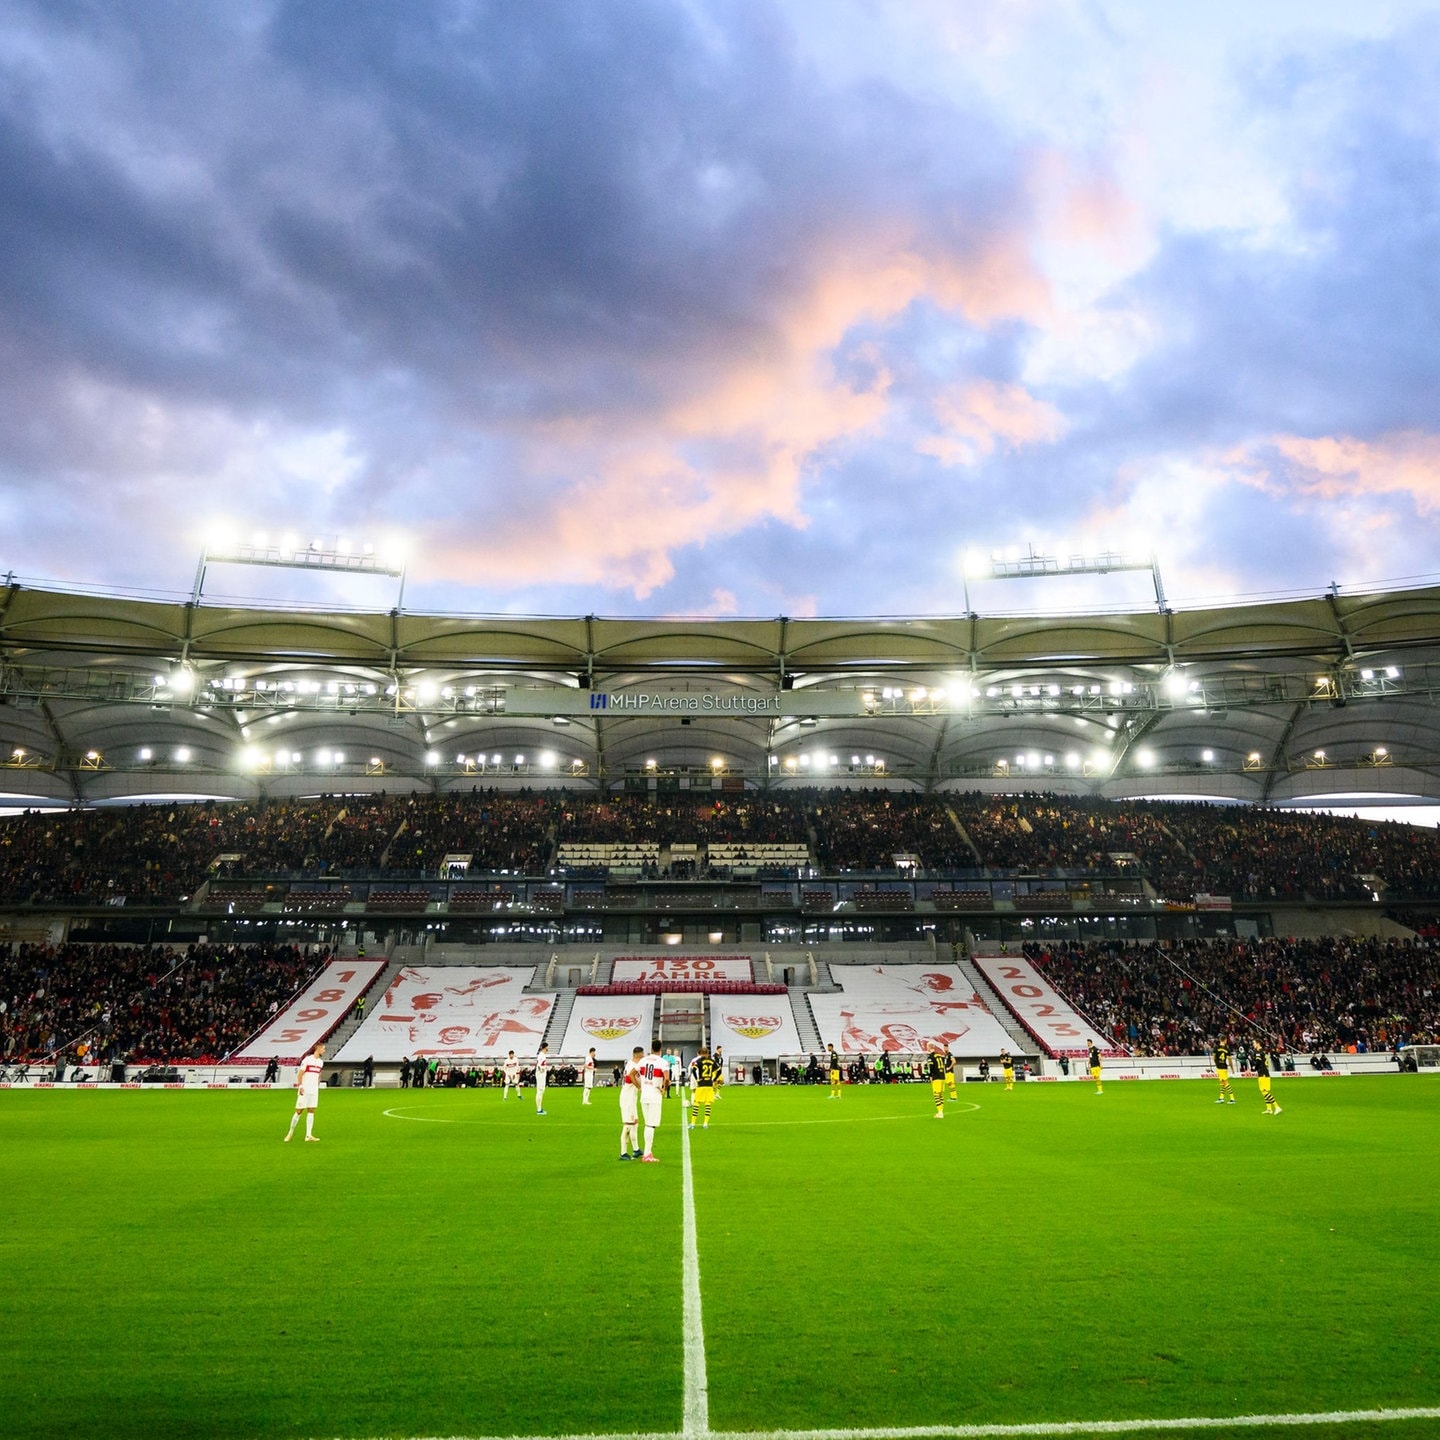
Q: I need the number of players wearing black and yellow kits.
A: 9